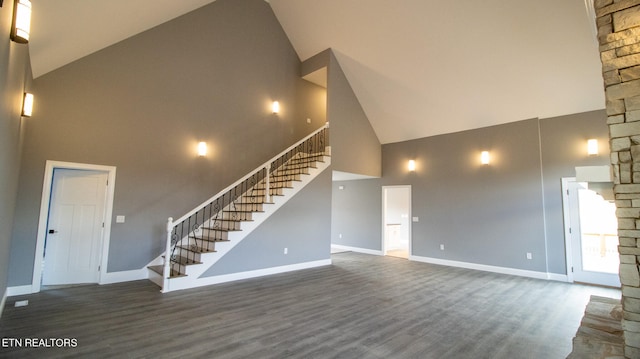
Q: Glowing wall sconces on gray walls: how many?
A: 7